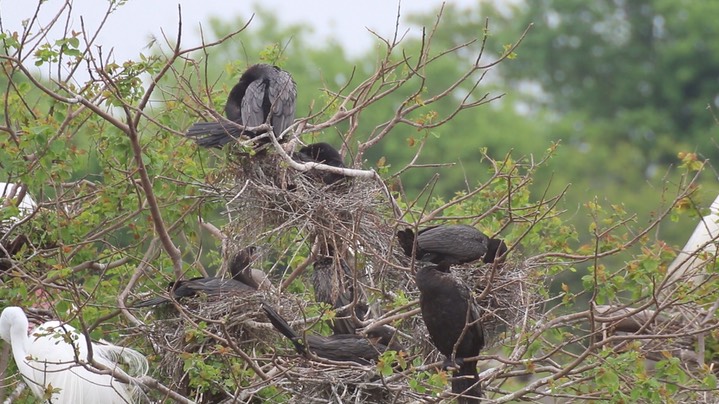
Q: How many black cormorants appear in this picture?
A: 7